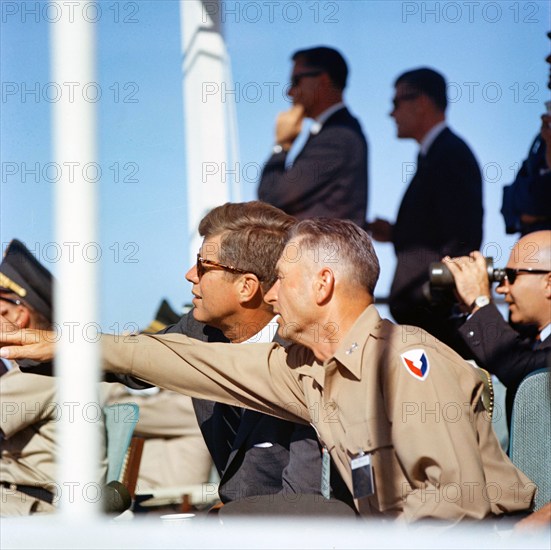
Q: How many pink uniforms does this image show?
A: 0